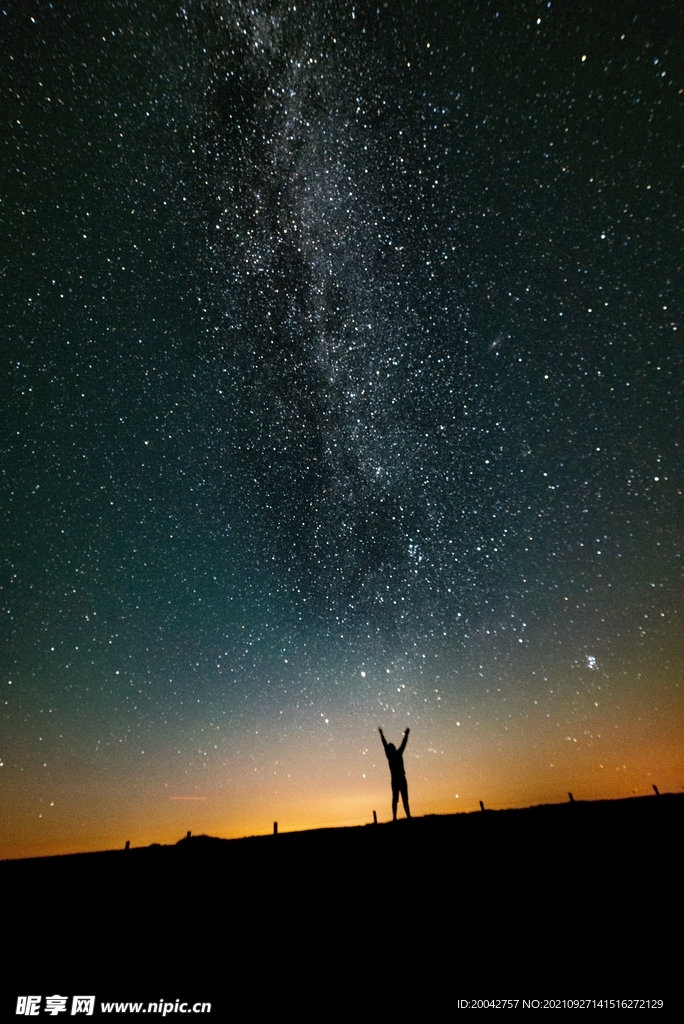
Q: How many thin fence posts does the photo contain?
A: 7